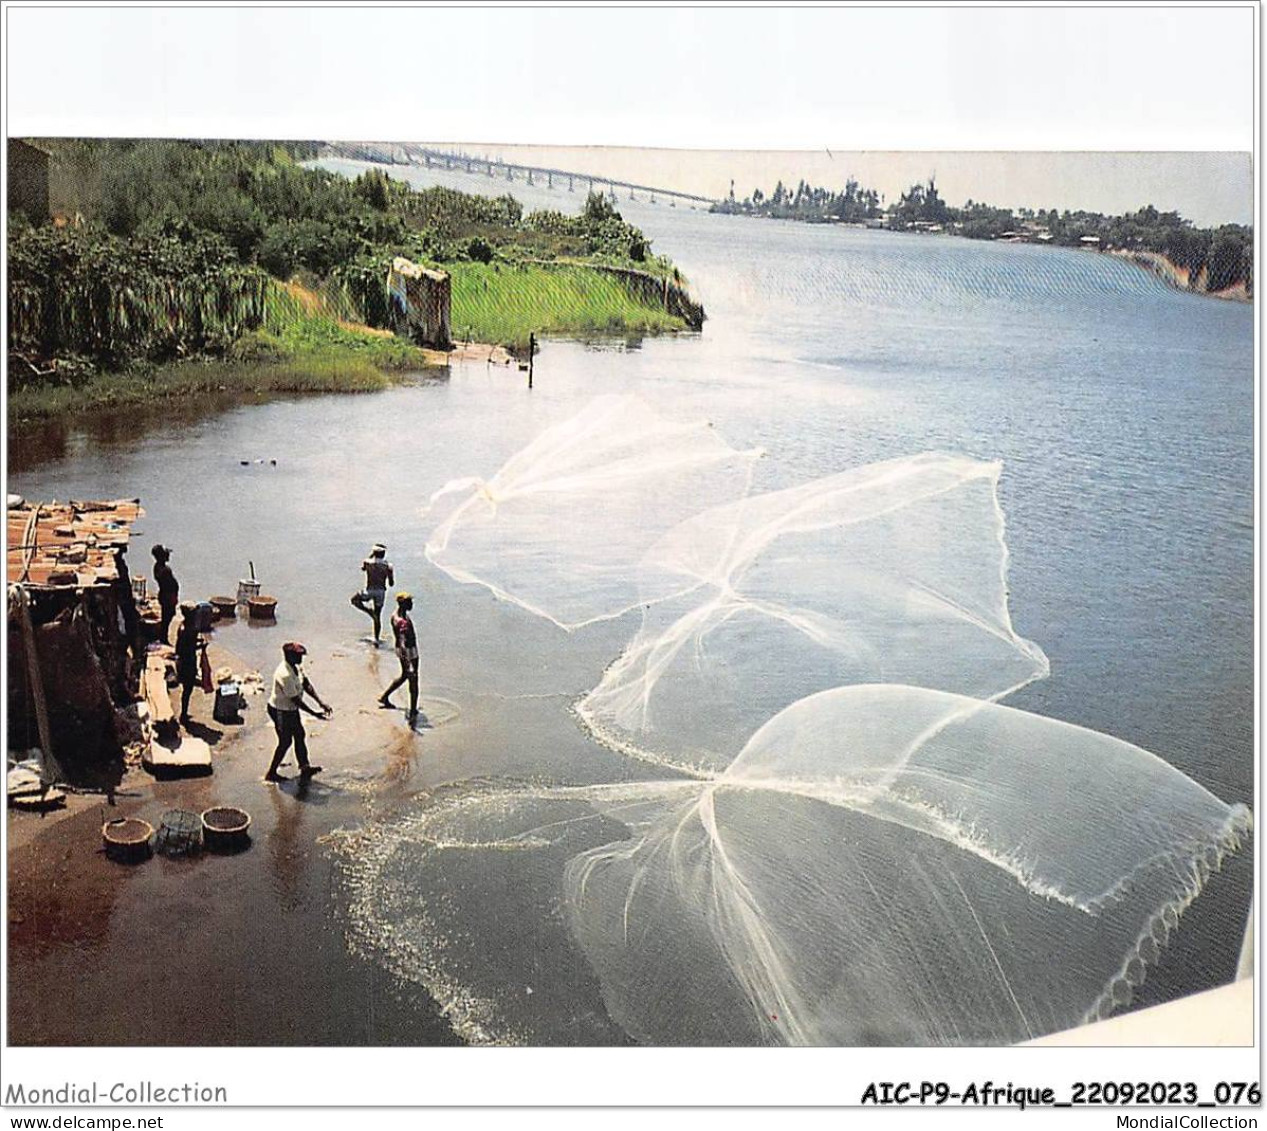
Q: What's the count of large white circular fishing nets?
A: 3